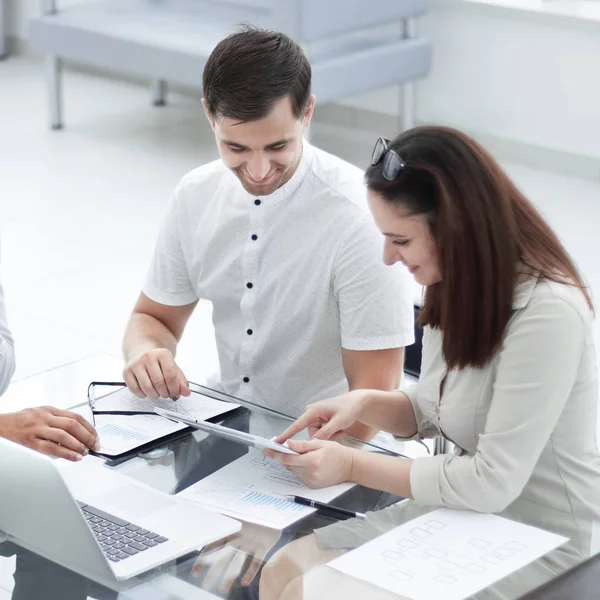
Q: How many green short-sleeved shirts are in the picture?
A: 0